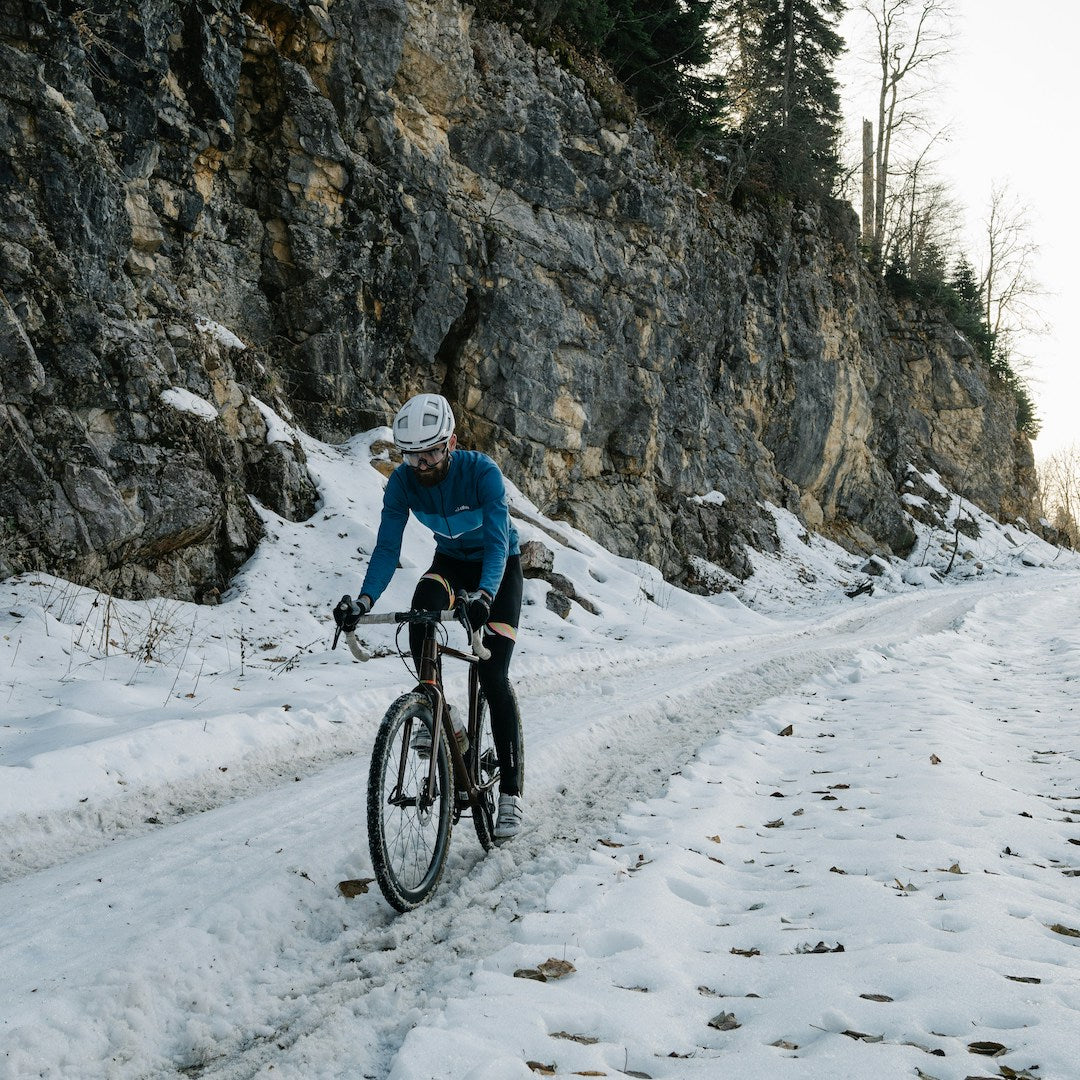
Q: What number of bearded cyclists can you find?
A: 1